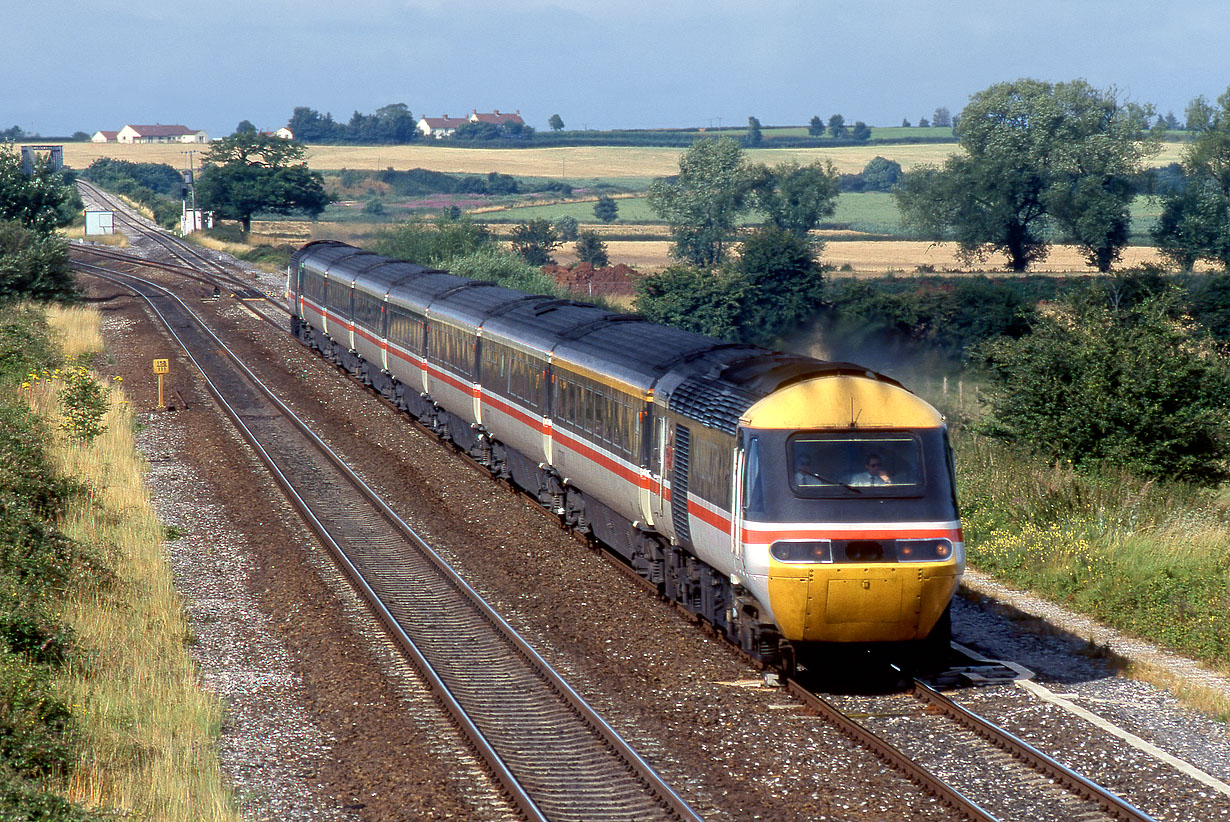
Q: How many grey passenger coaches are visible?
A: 7